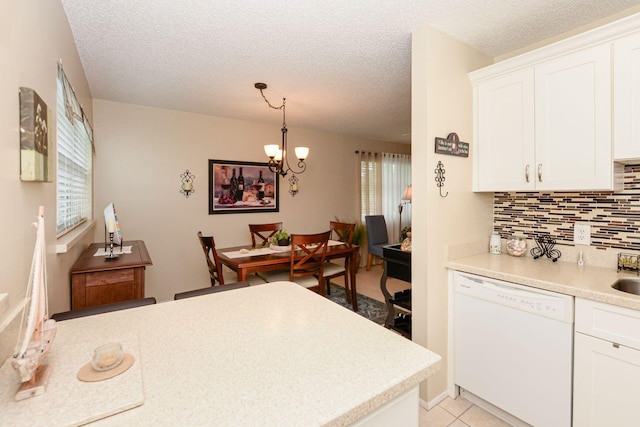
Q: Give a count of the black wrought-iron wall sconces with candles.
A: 2